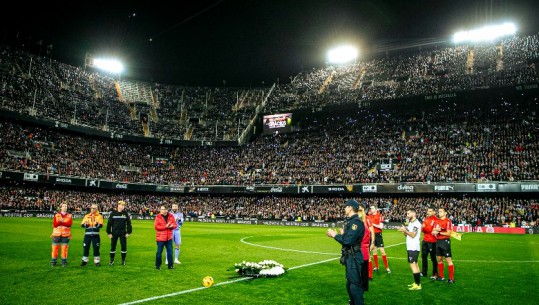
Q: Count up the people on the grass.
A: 12